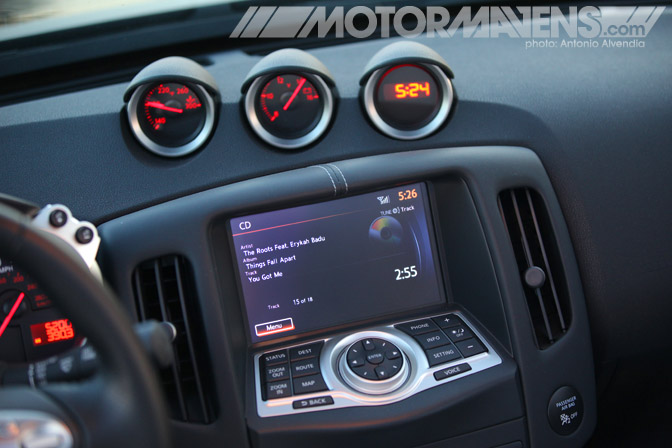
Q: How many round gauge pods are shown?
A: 3